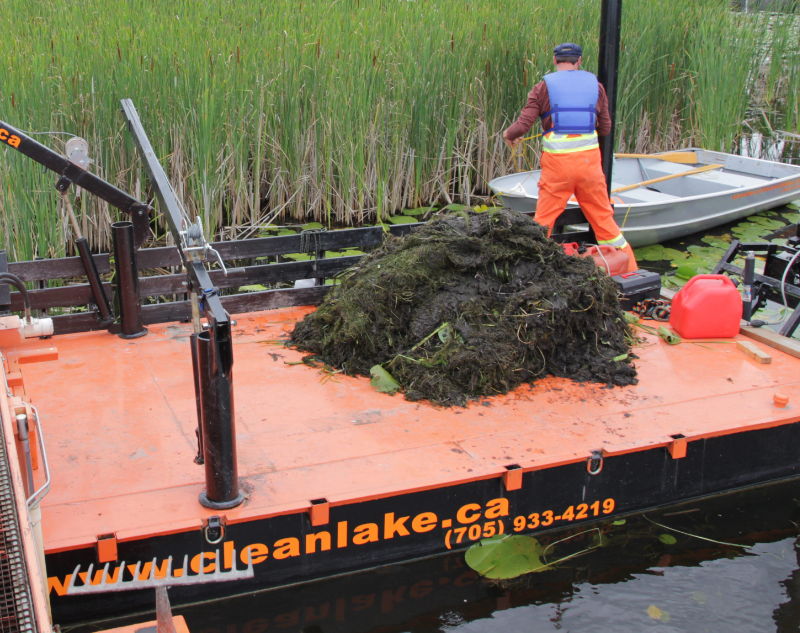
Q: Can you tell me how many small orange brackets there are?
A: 4